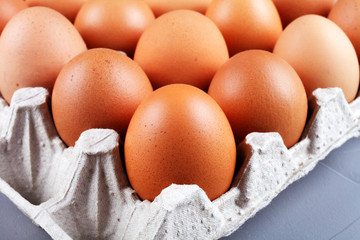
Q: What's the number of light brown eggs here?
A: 2